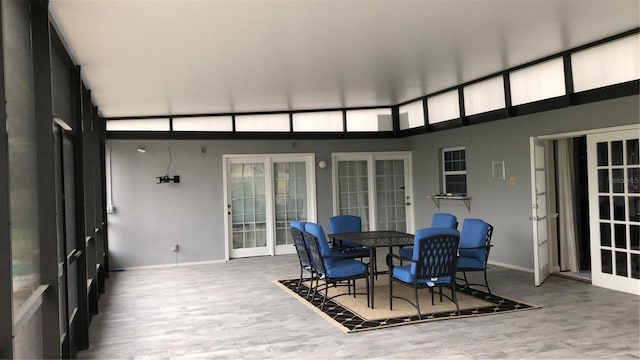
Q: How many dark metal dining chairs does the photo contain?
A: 6